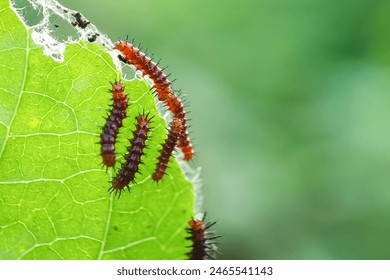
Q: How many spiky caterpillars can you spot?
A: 6